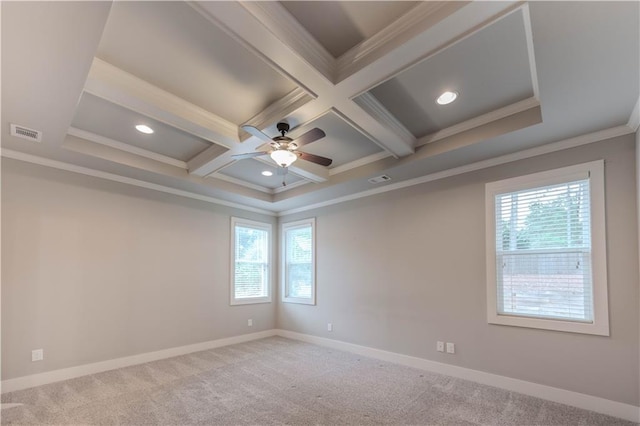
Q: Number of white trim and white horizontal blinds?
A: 3